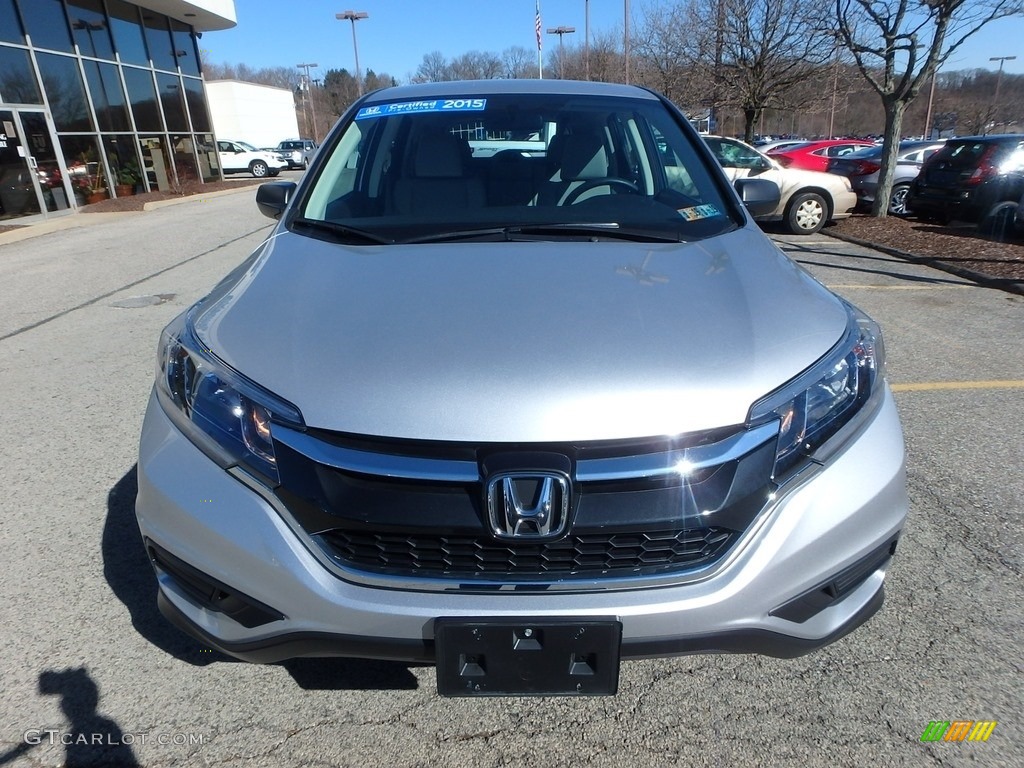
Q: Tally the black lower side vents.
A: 2